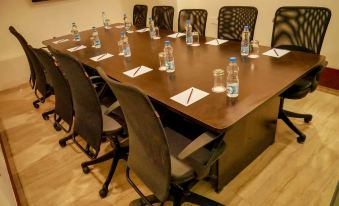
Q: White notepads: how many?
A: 10